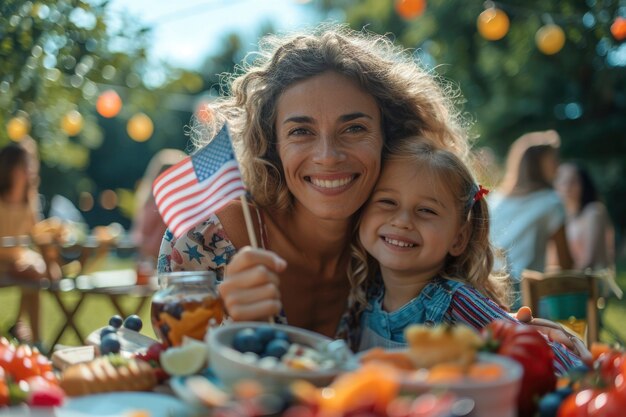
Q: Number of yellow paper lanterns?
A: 5